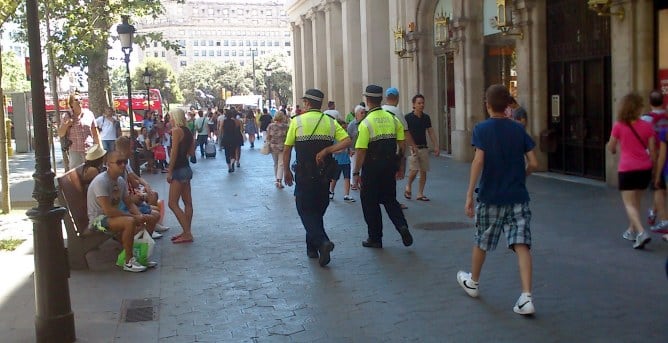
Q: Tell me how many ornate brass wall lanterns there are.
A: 4